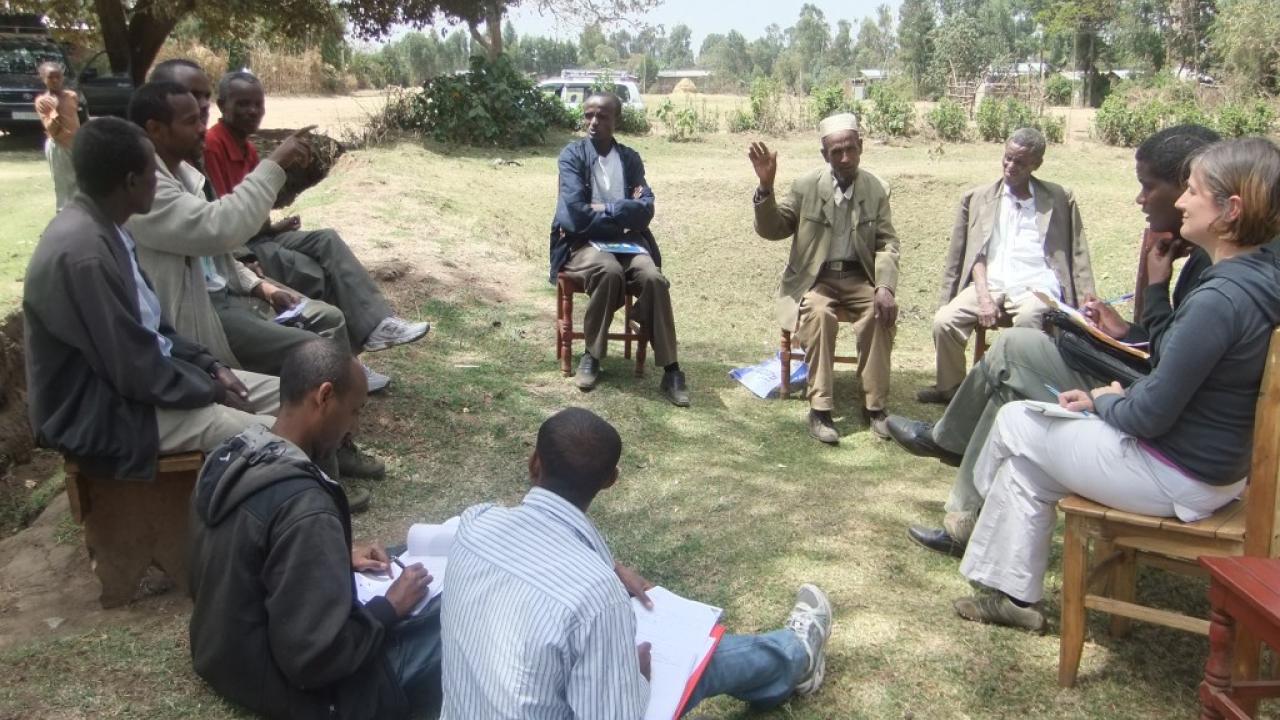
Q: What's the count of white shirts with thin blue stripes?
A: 1